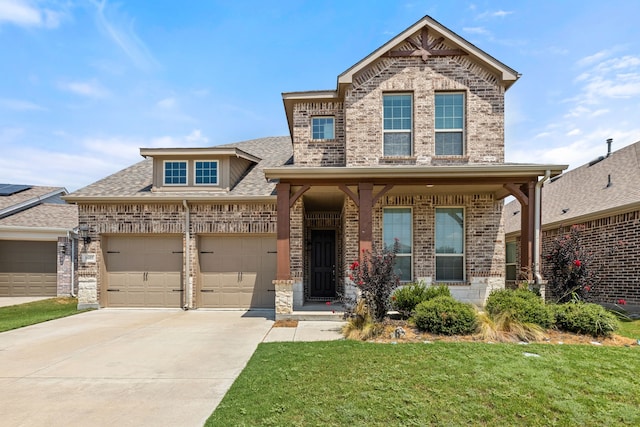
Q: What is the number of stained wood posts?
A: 3